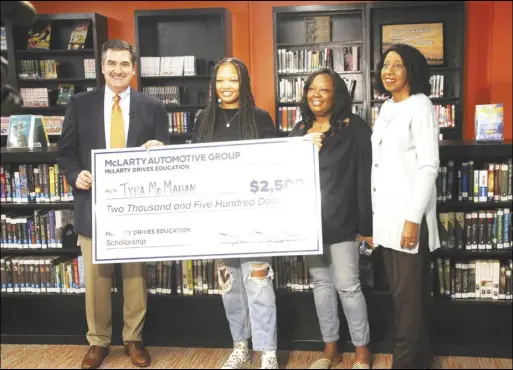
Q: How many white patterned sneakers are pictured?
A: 2